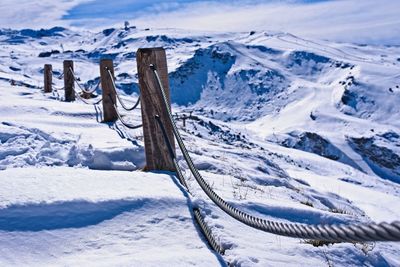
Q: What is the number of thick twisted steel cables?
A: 2